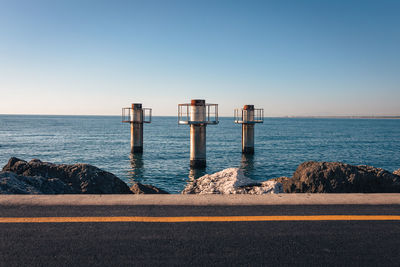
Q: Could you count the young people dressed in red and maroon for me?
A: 0